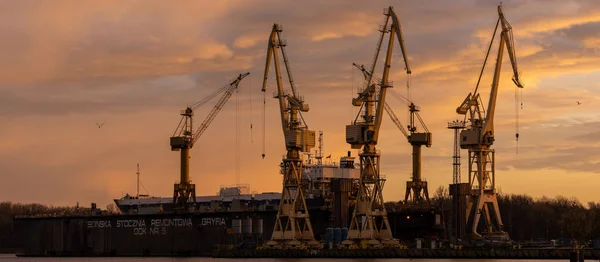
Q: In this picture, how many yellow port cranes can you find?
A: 5